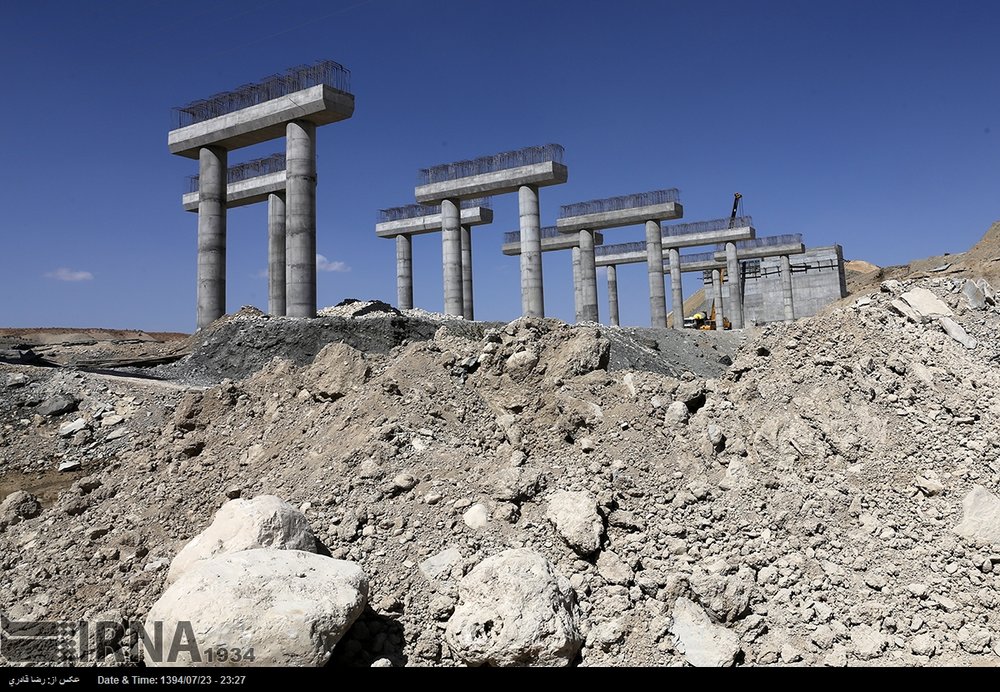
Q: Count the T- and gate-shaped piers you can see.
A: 10